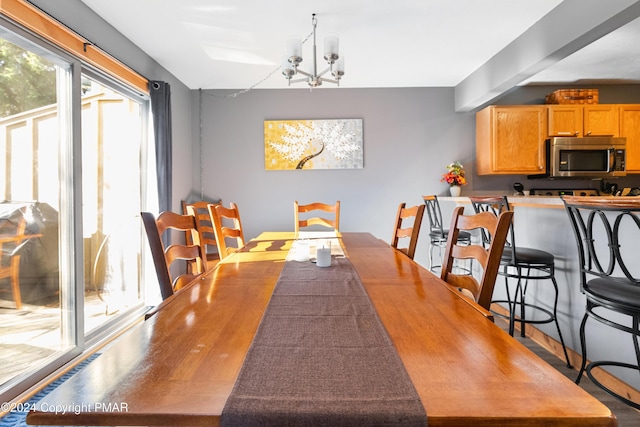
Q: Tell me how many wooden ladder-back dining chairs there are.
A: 6